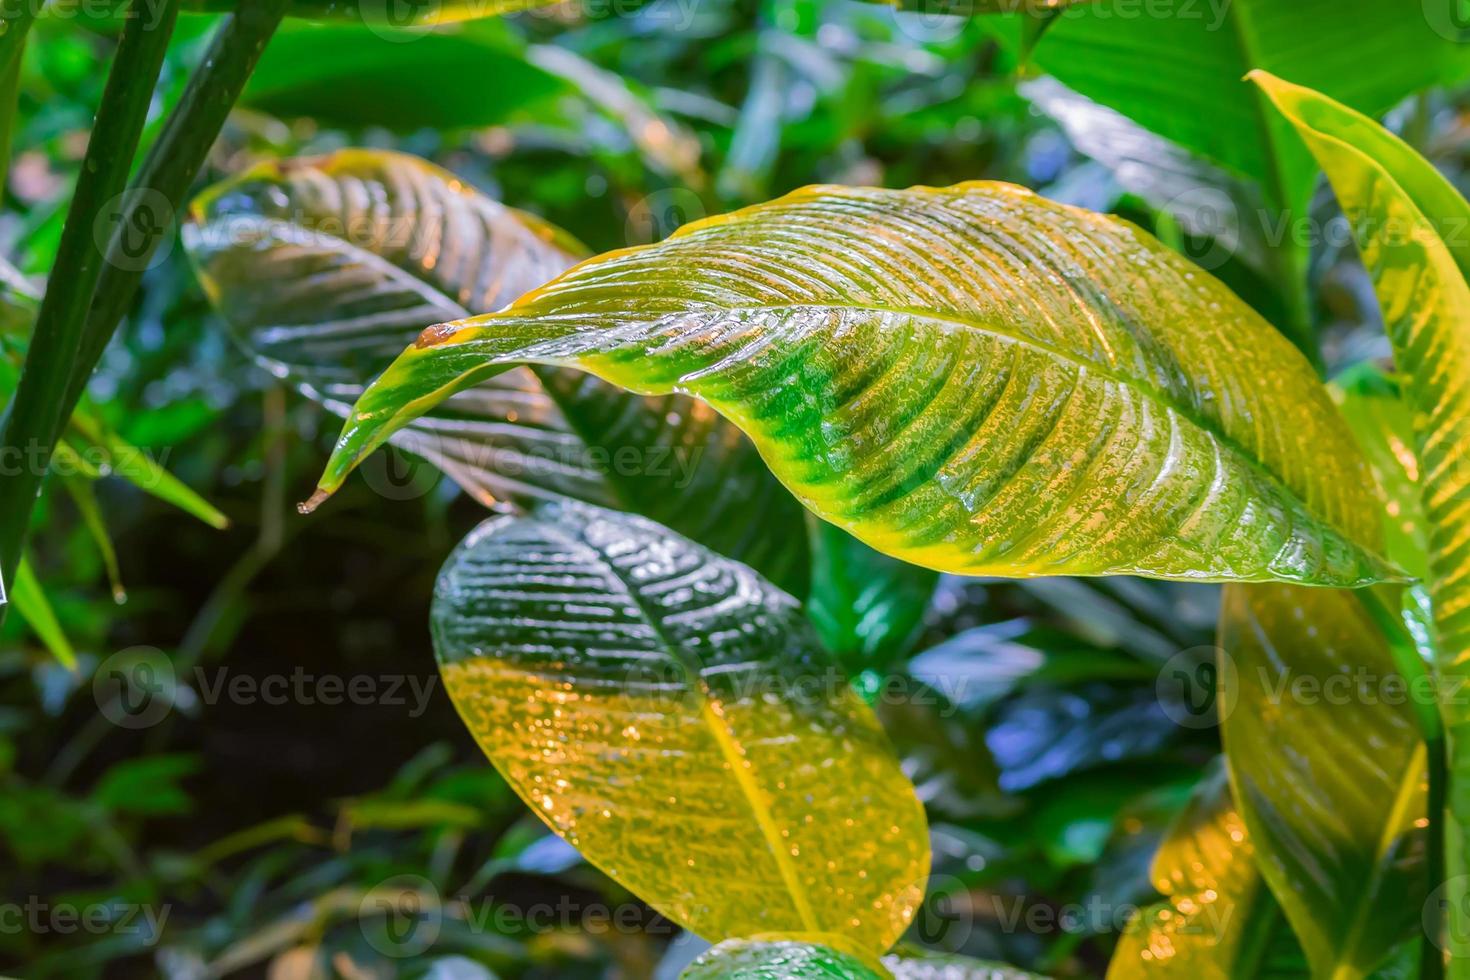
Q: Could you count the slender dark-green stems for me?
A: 2